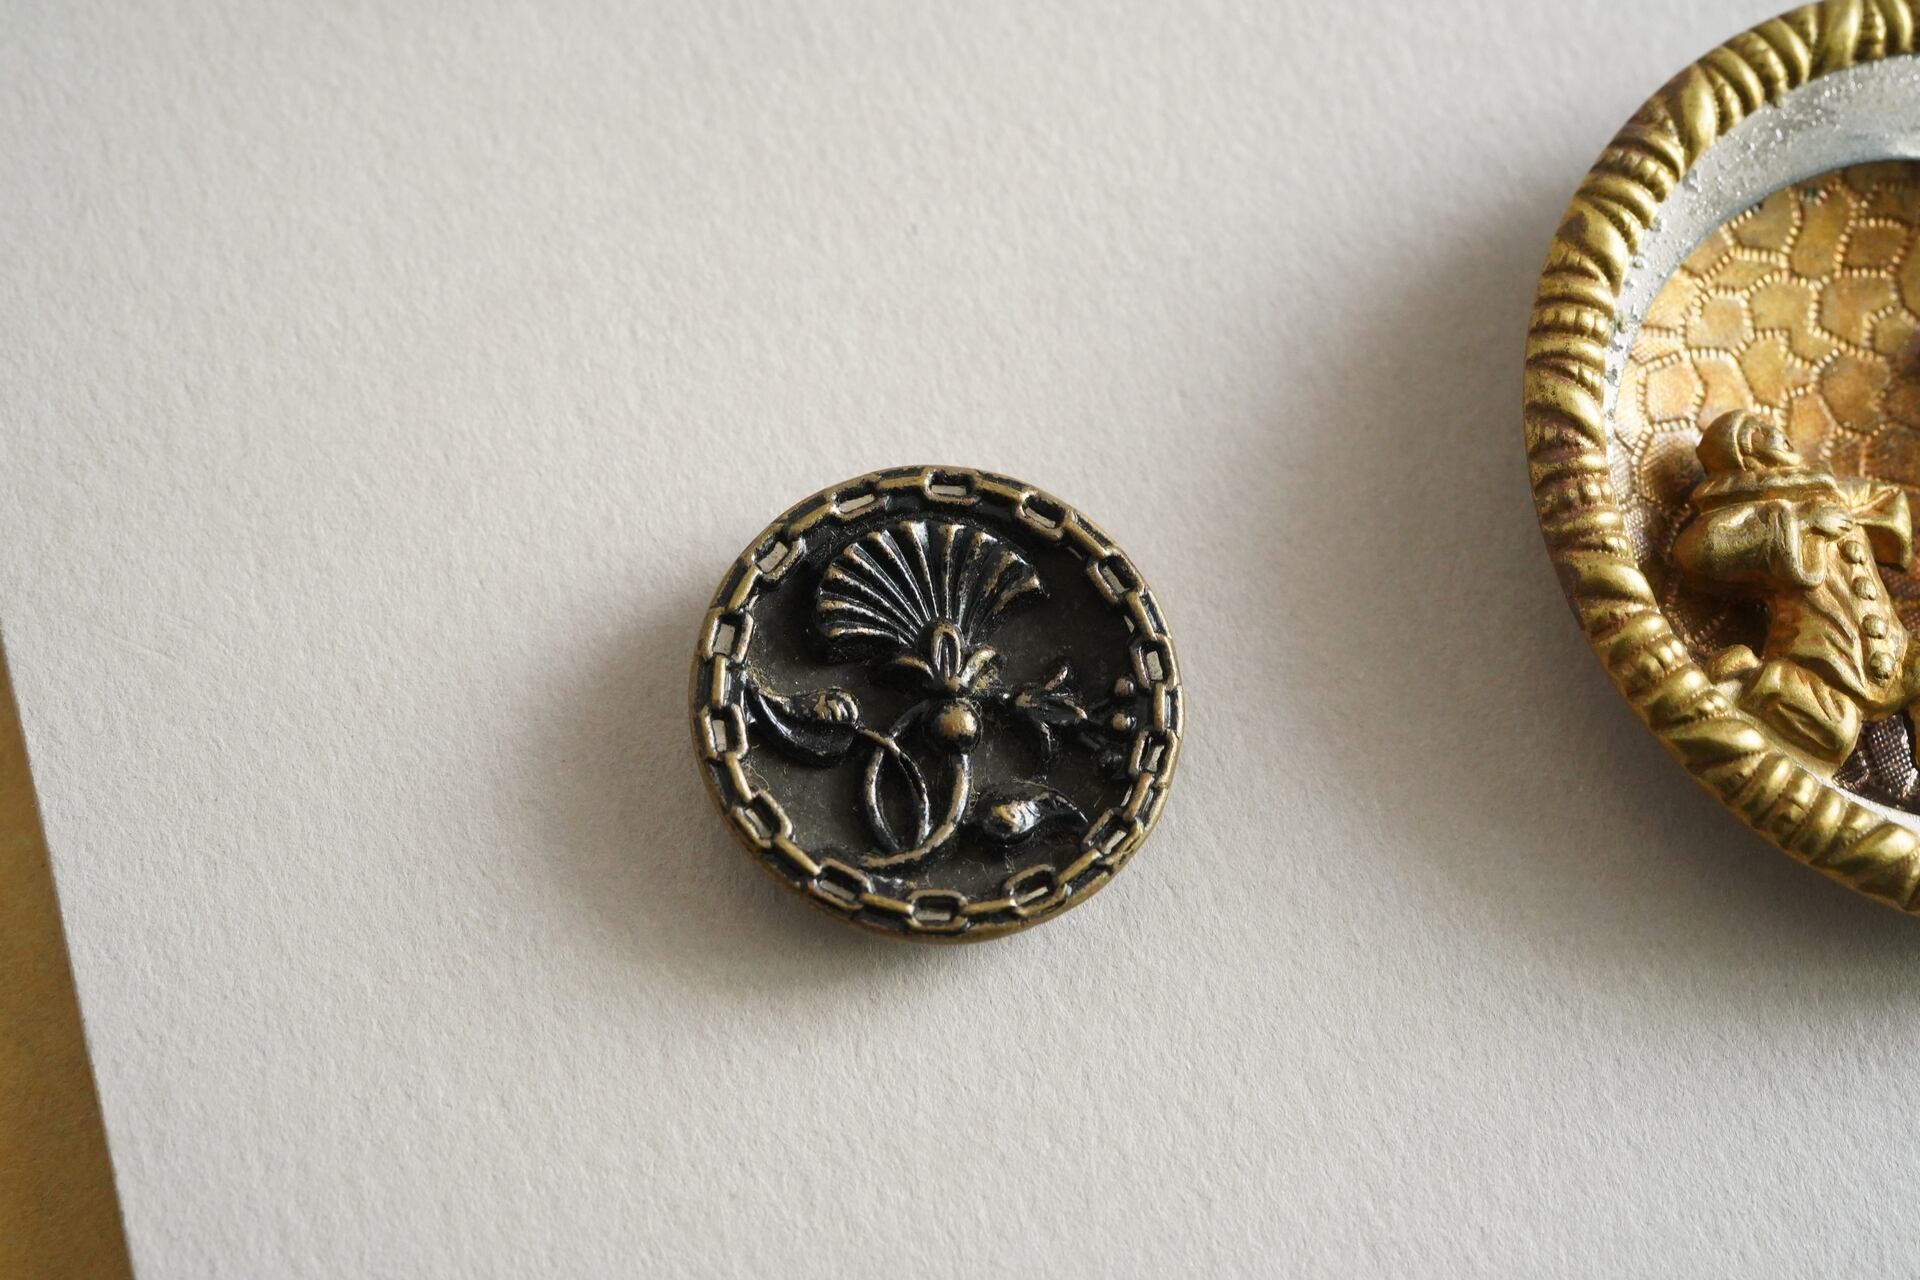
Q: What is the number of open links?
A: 14